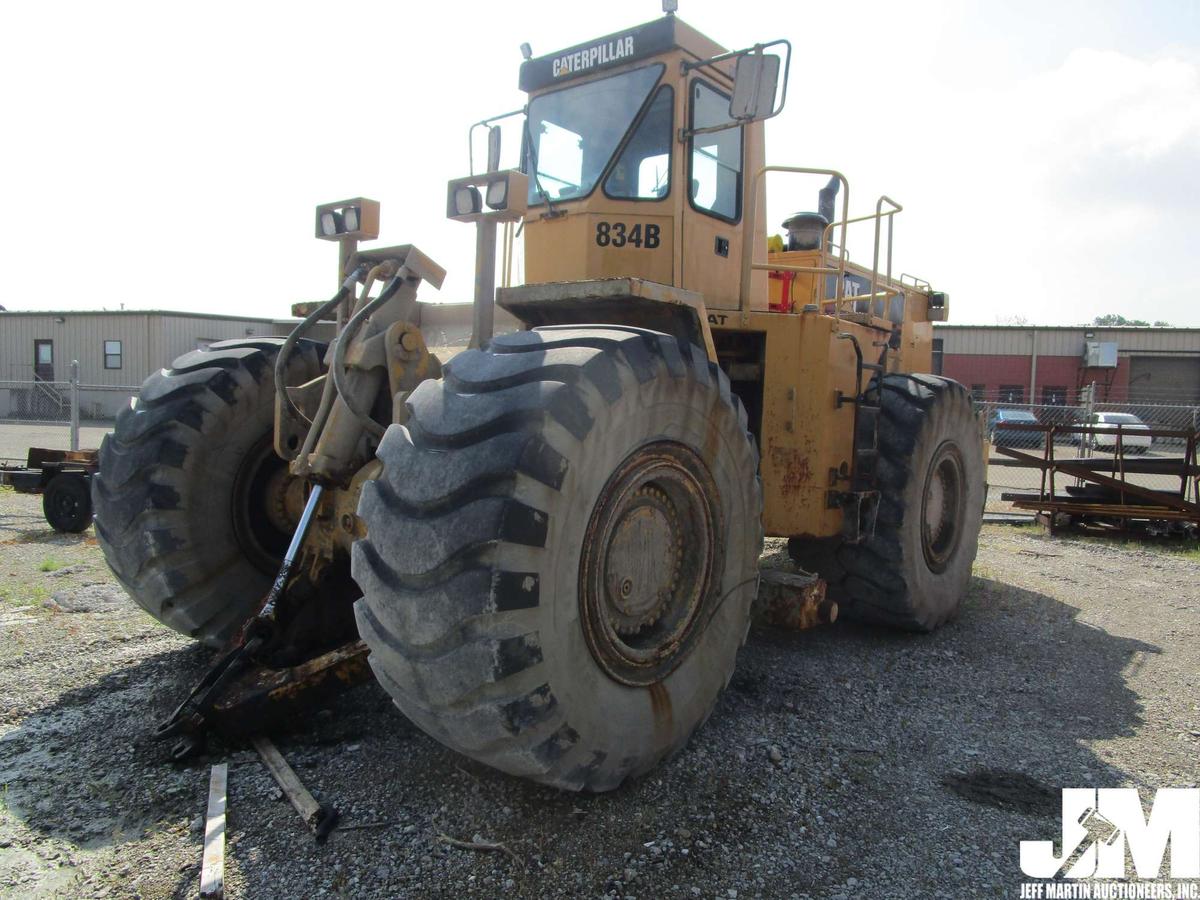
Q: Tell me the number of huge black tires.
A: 3